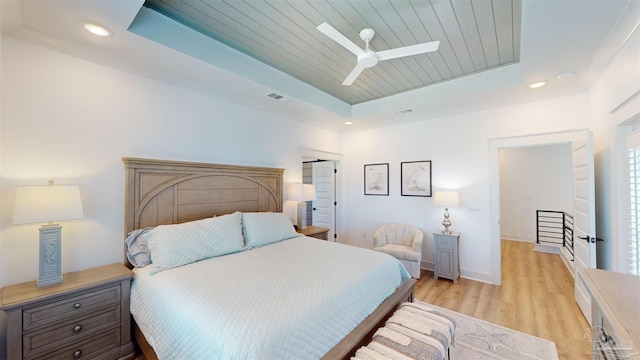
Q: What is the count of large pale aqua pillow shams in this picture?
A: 2